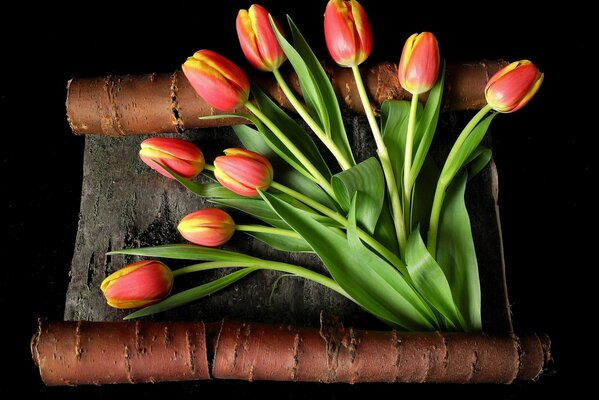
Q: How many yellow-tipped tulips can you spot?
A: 9